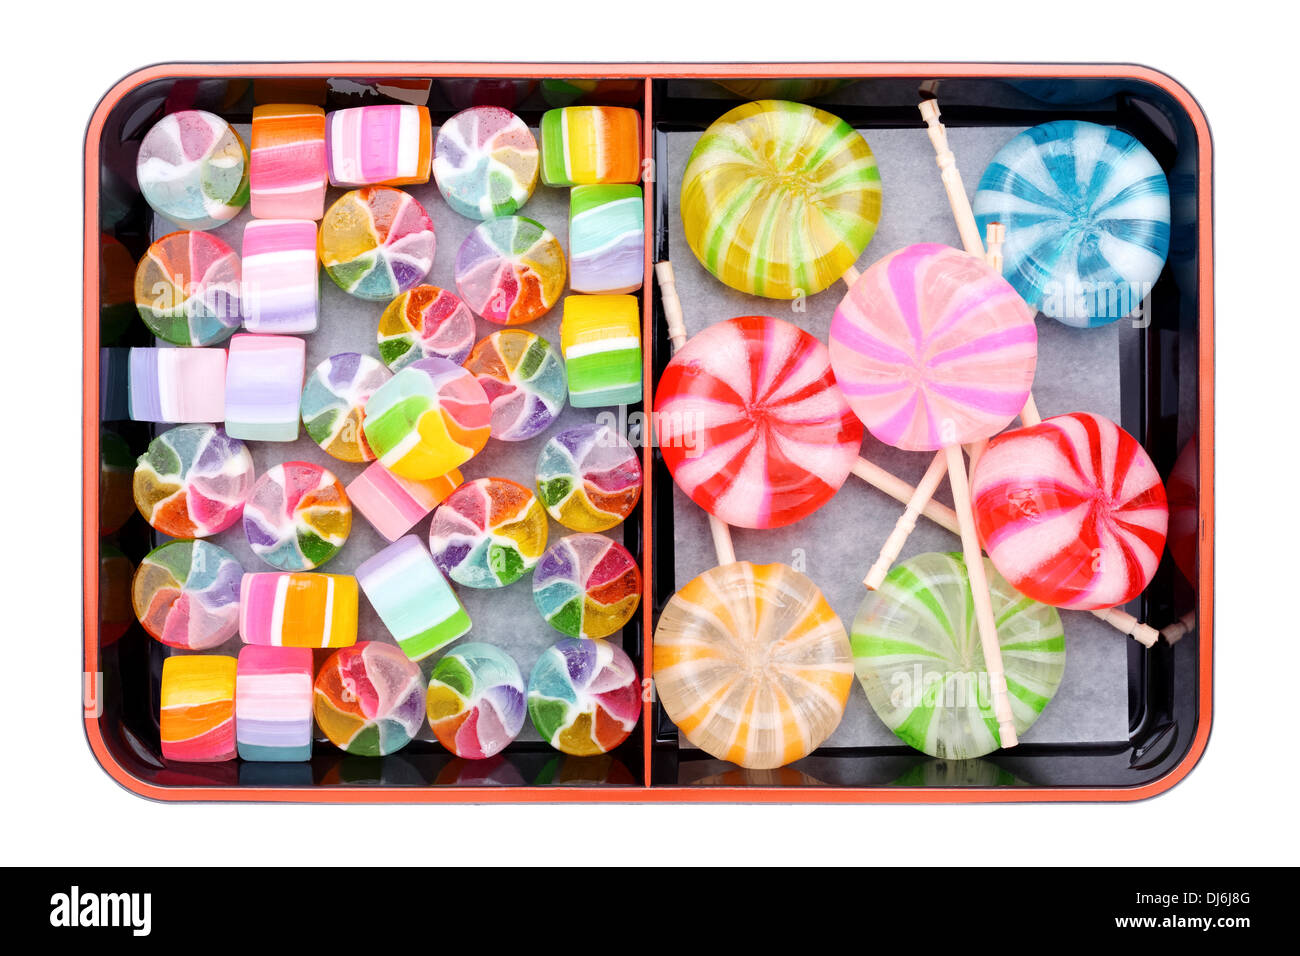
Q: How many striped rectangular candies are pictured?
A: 13